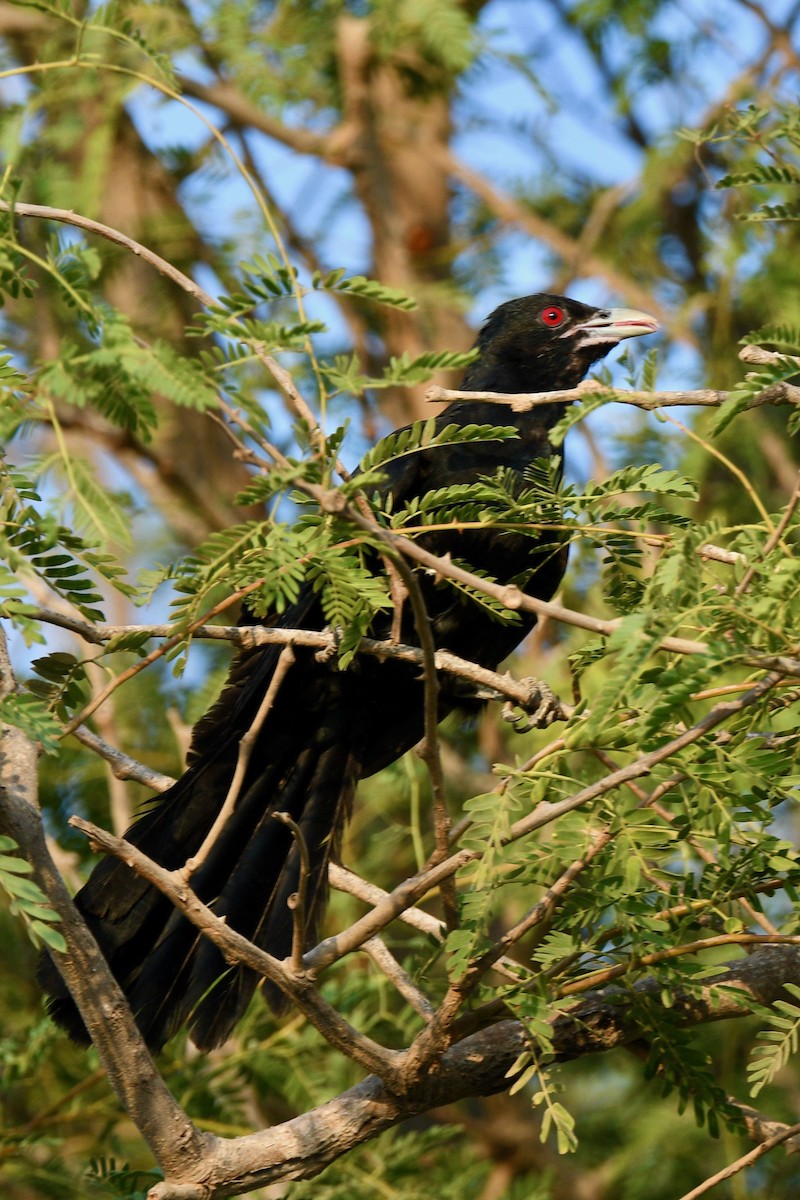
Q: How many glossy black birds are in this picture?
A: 1